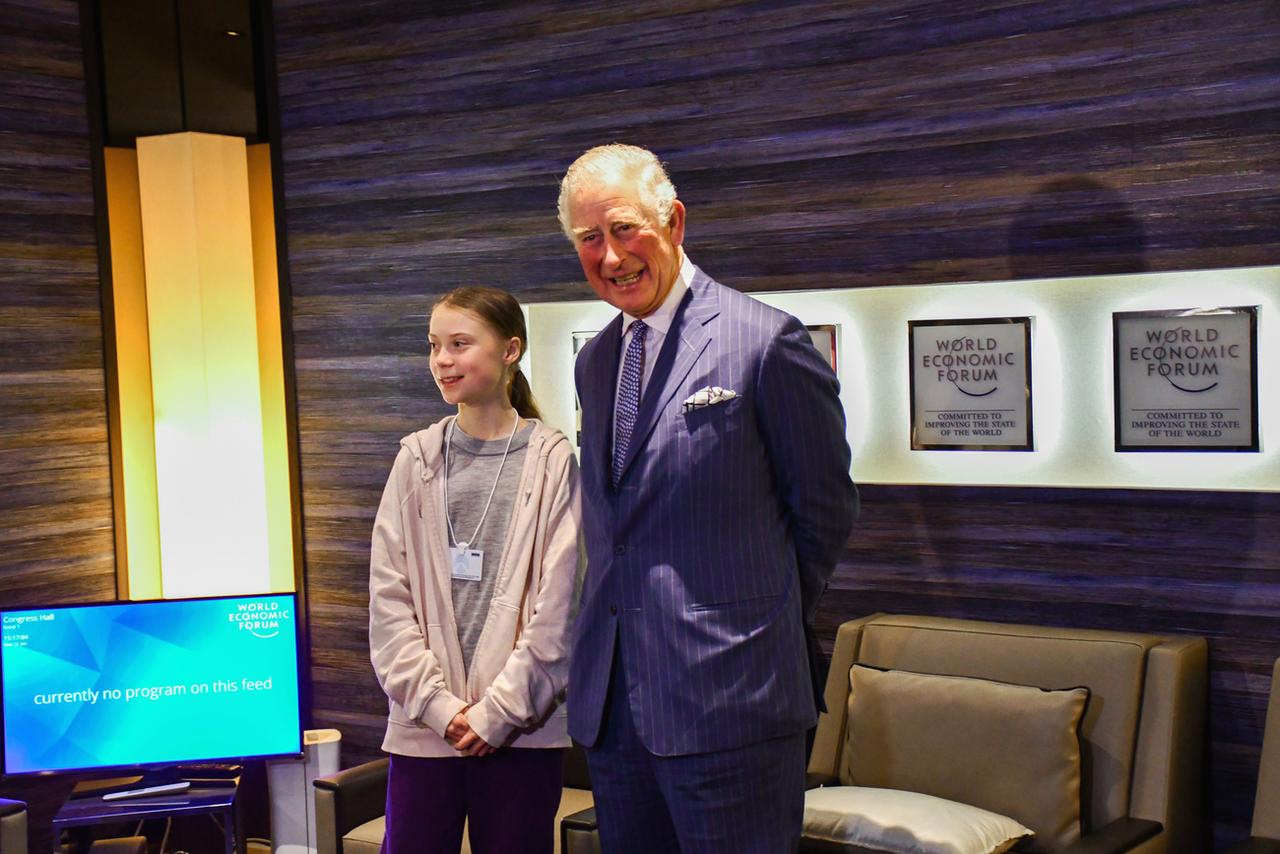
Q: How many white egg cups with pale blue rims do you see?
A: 0